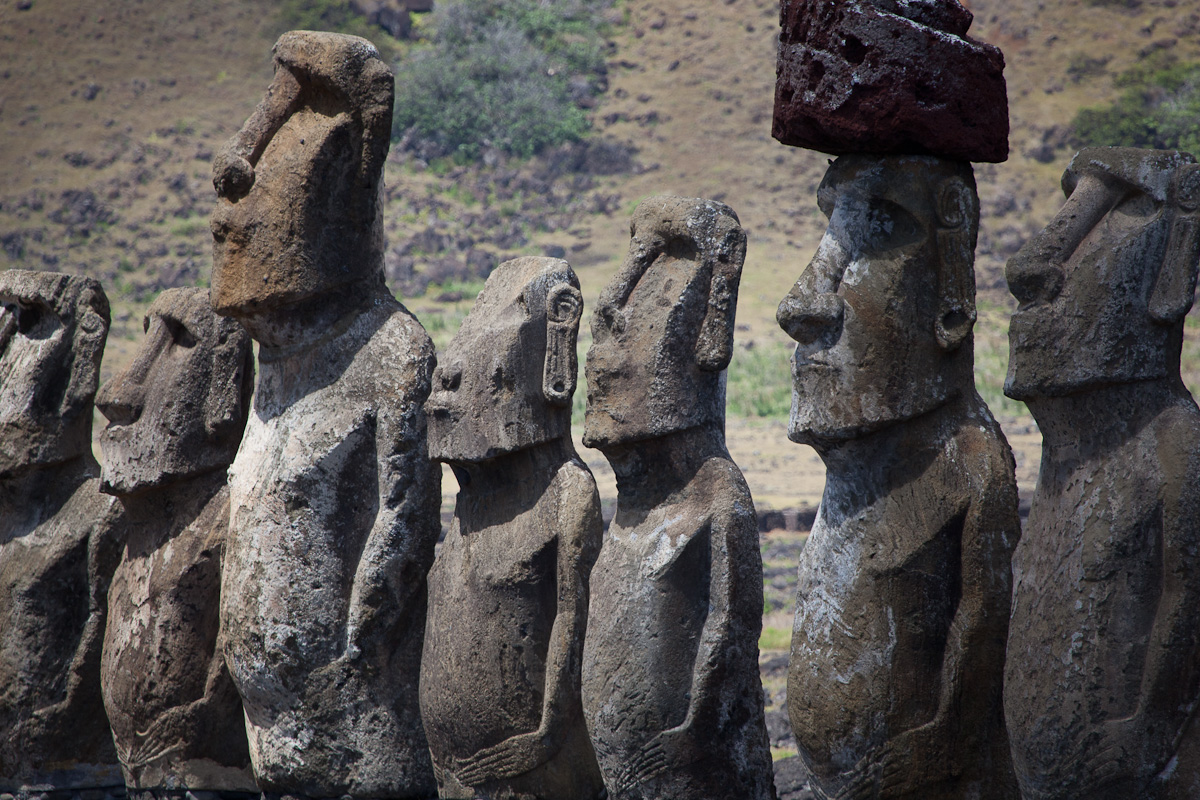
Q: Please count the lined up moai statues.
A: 7